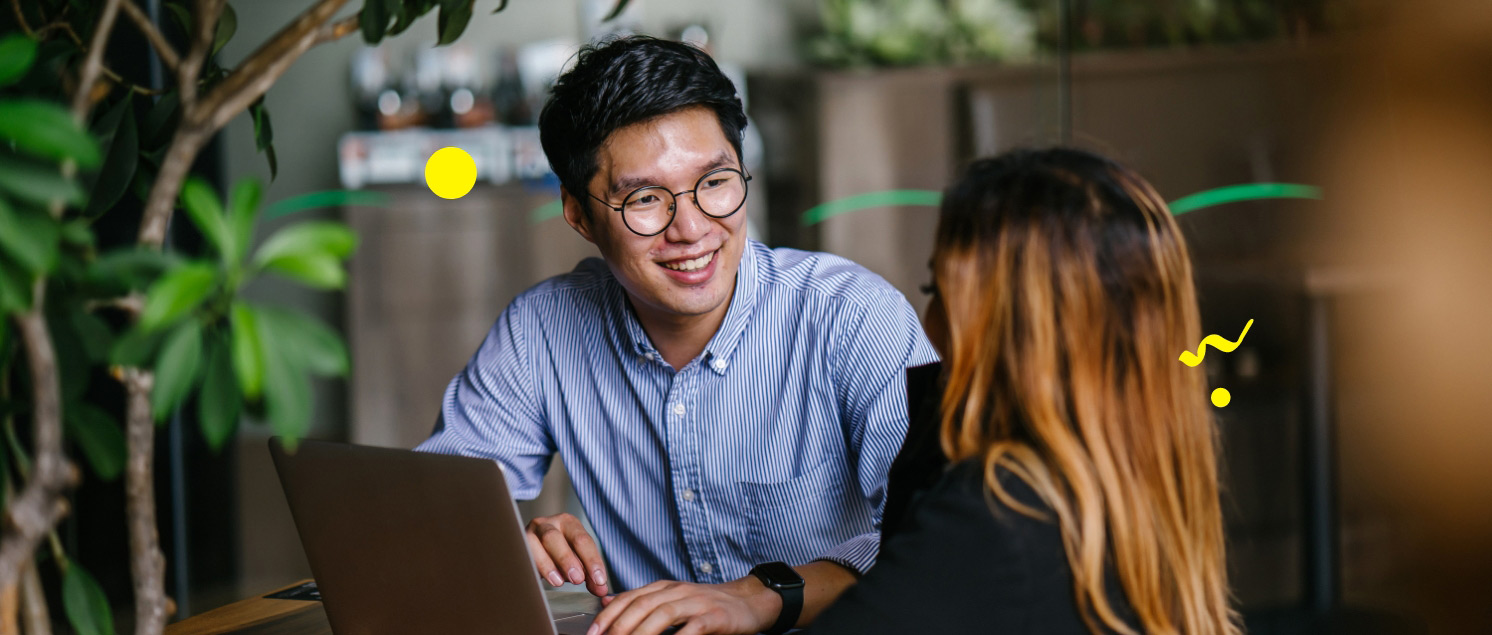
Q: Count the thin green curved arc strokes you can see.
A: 4